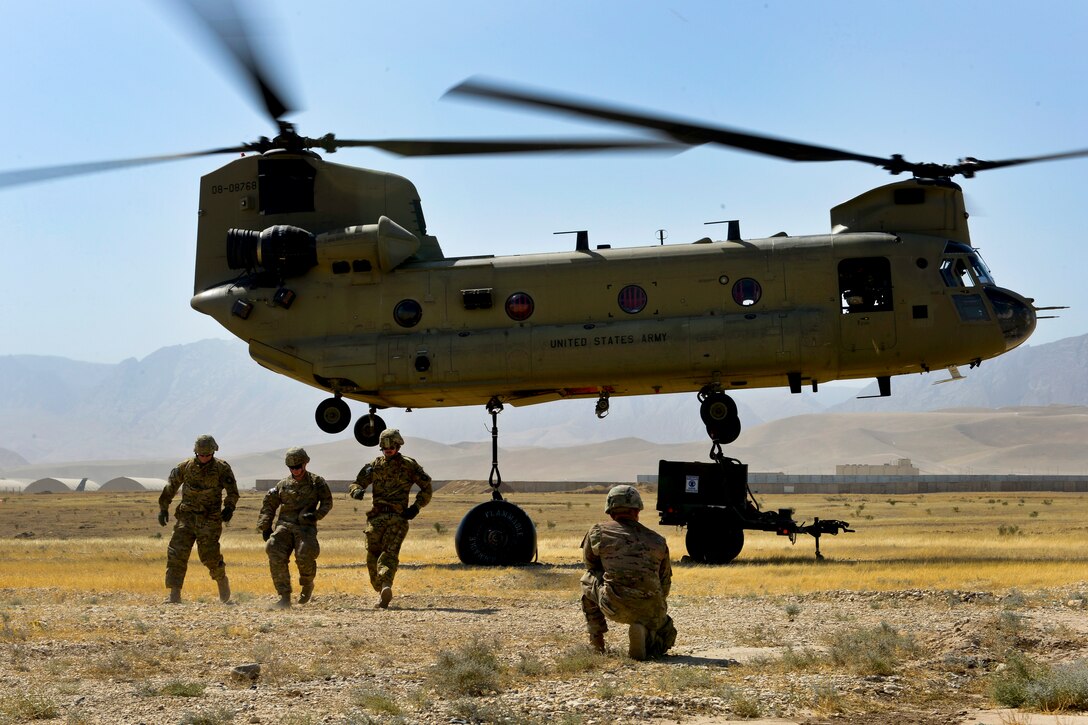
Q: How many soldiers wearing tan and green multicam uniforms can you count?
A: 4